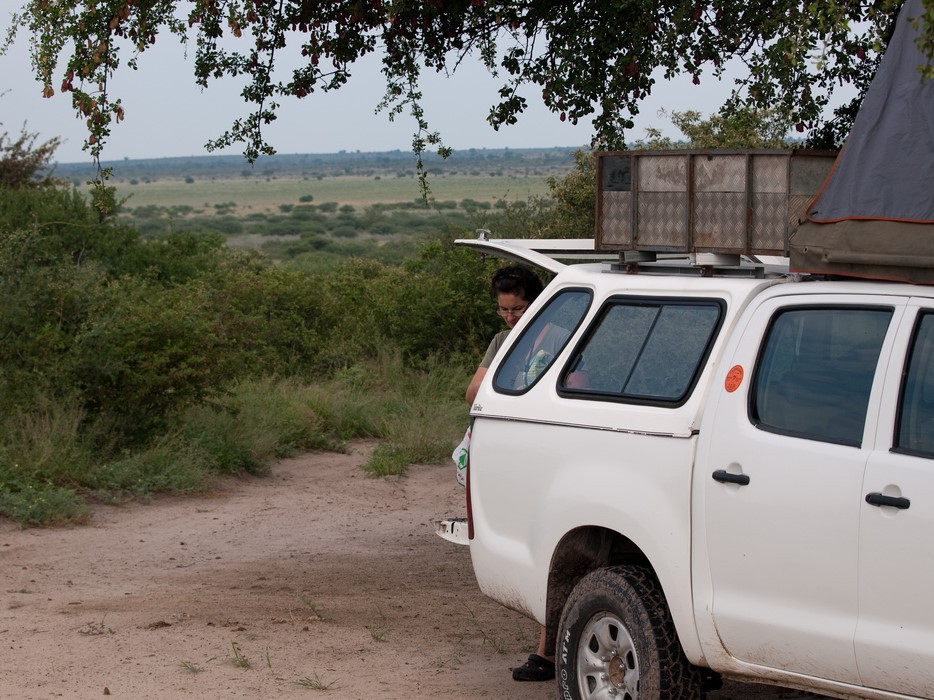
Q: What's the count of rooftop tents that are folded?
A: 0